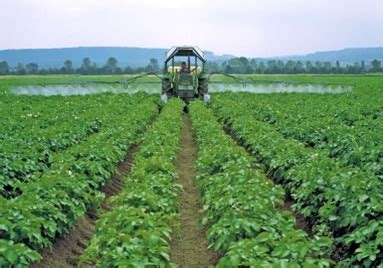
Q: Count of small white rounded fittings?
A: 2